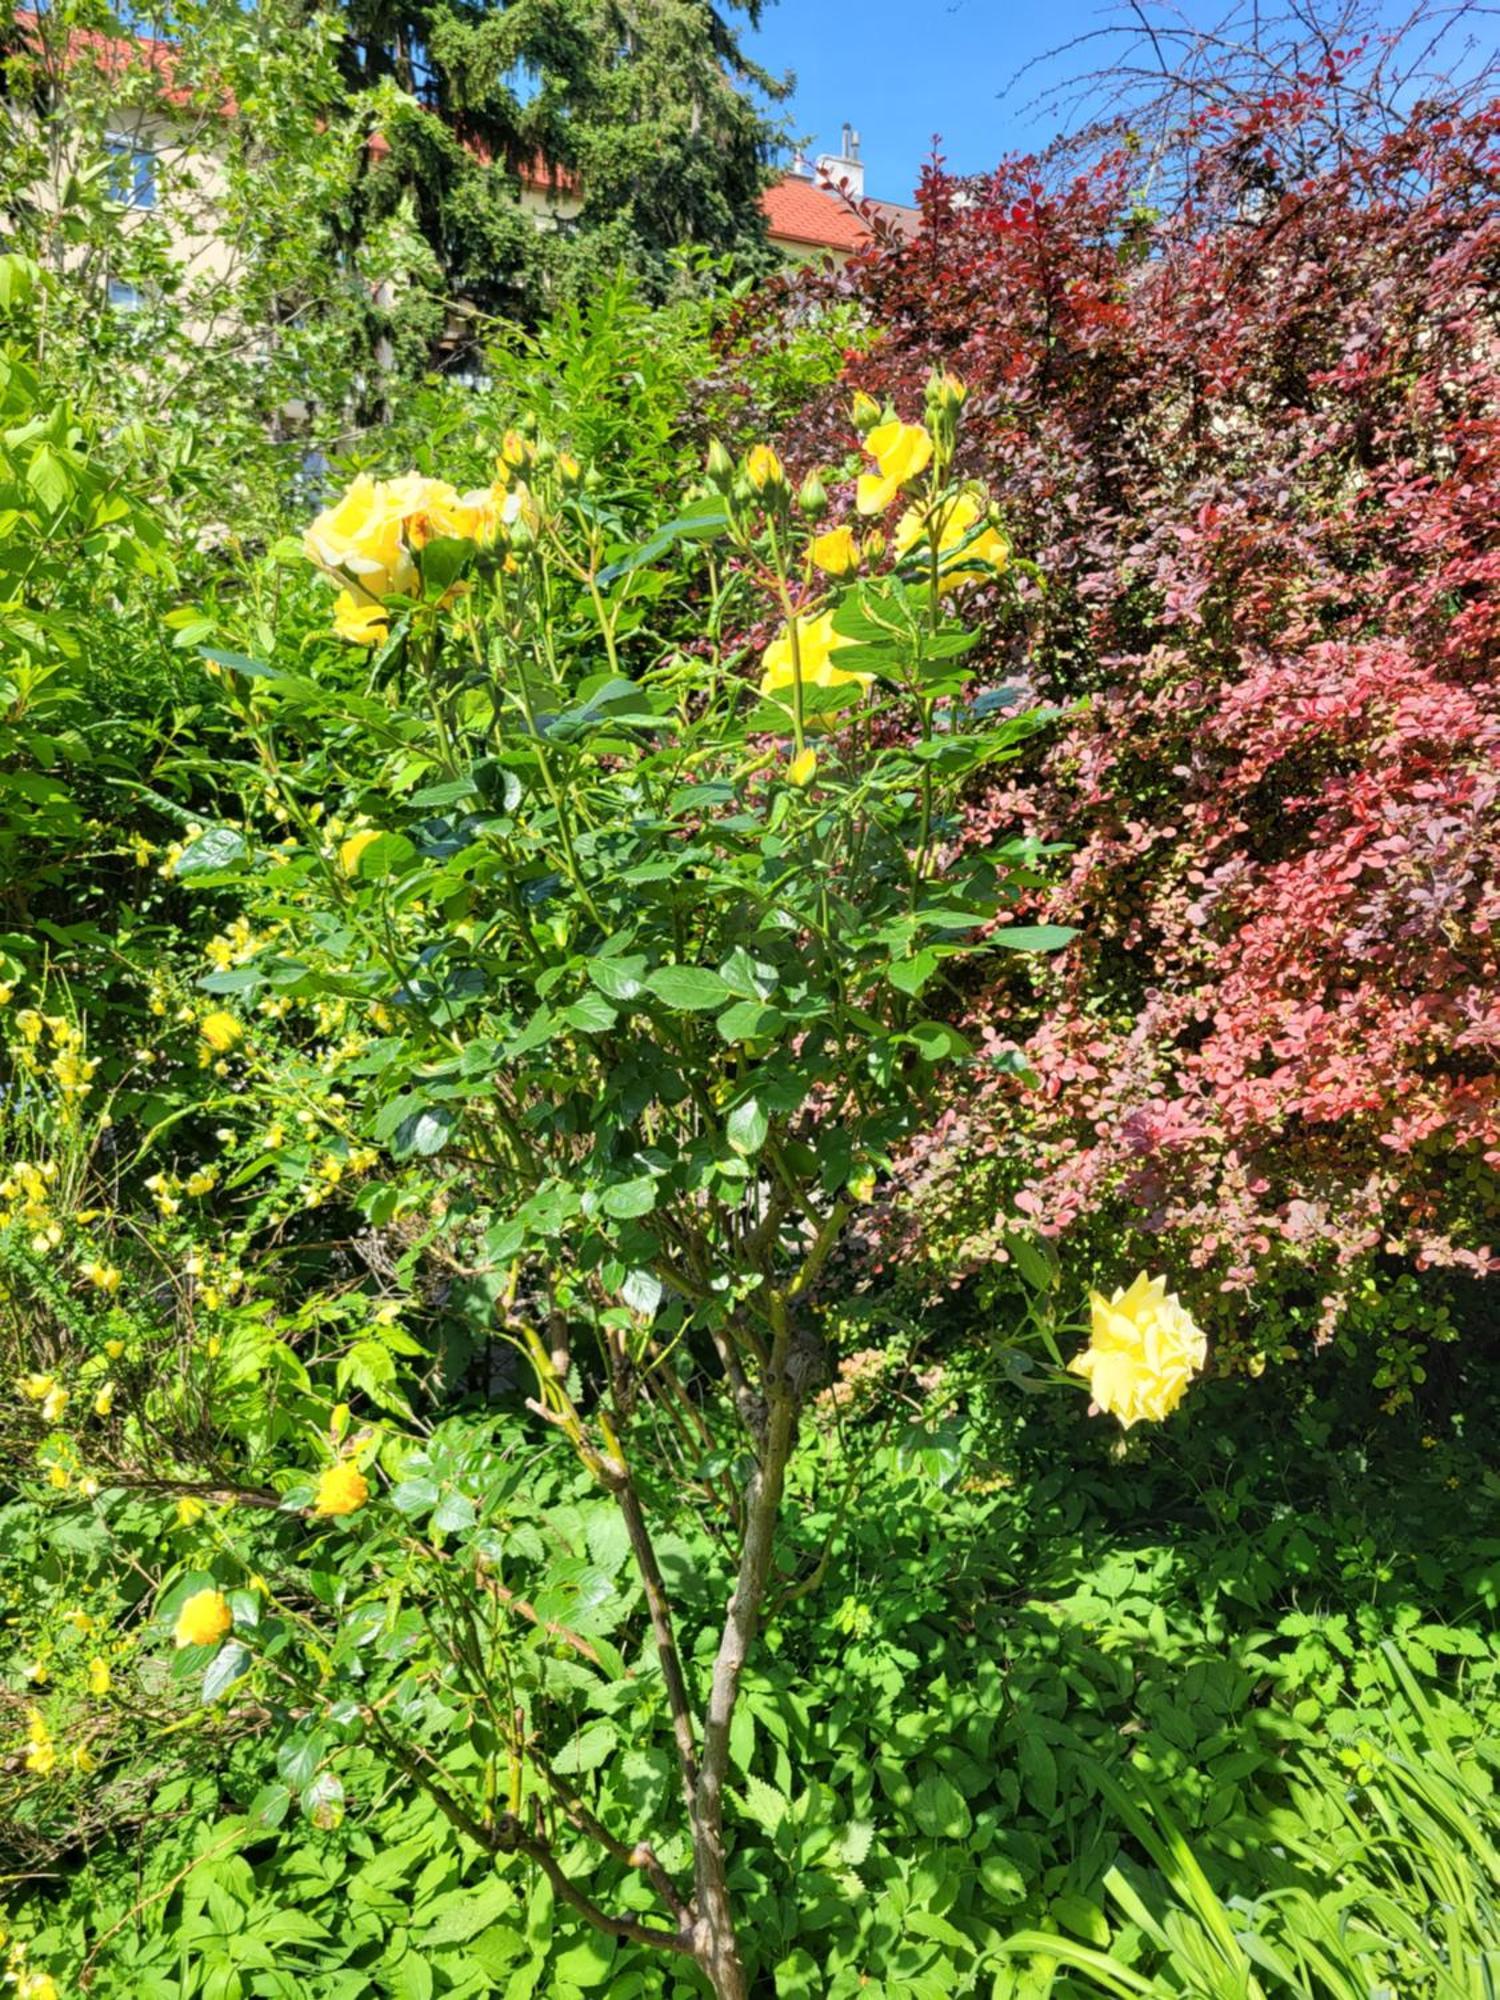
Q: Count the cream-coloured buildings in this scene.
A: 1